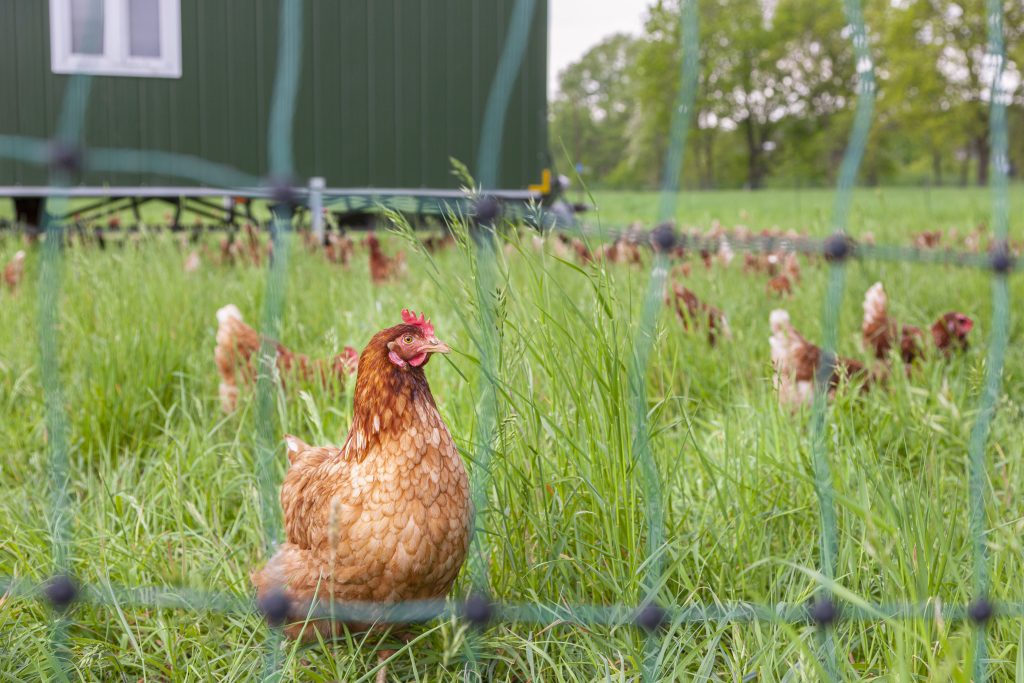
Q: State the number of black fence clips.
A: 12